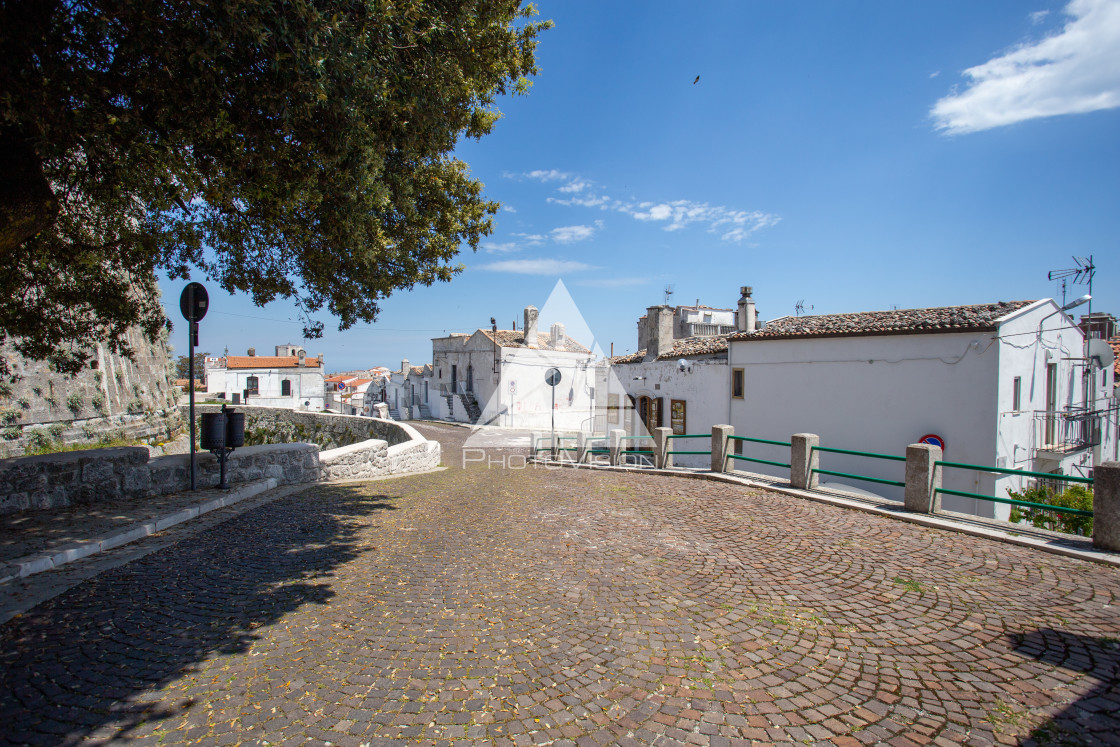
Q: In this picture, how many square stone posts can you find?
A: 9